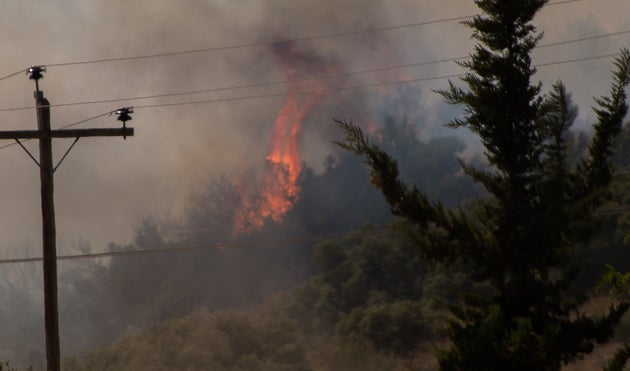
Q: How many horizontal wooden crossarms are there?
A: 1